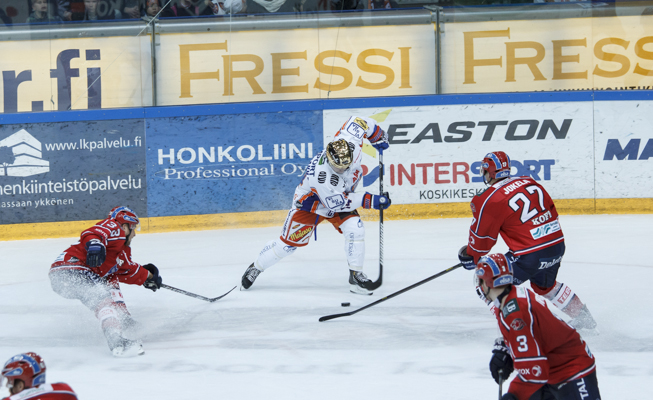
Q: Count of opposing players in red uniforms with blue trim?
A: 4